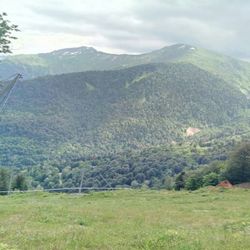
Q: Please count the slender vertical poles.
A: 2